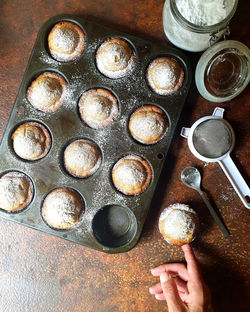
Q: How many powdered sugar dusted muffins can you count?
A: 12